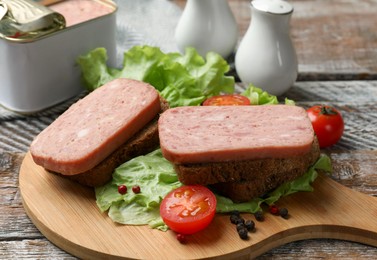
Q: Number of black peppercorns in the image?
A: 8